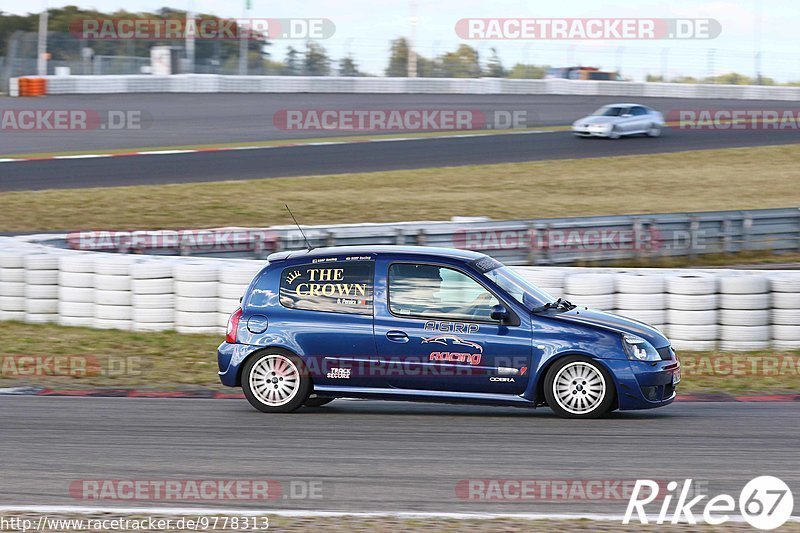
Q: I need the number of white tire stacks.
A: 13